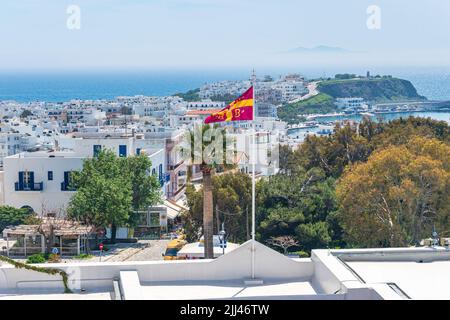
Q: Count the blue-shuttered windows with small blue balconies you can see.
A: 2